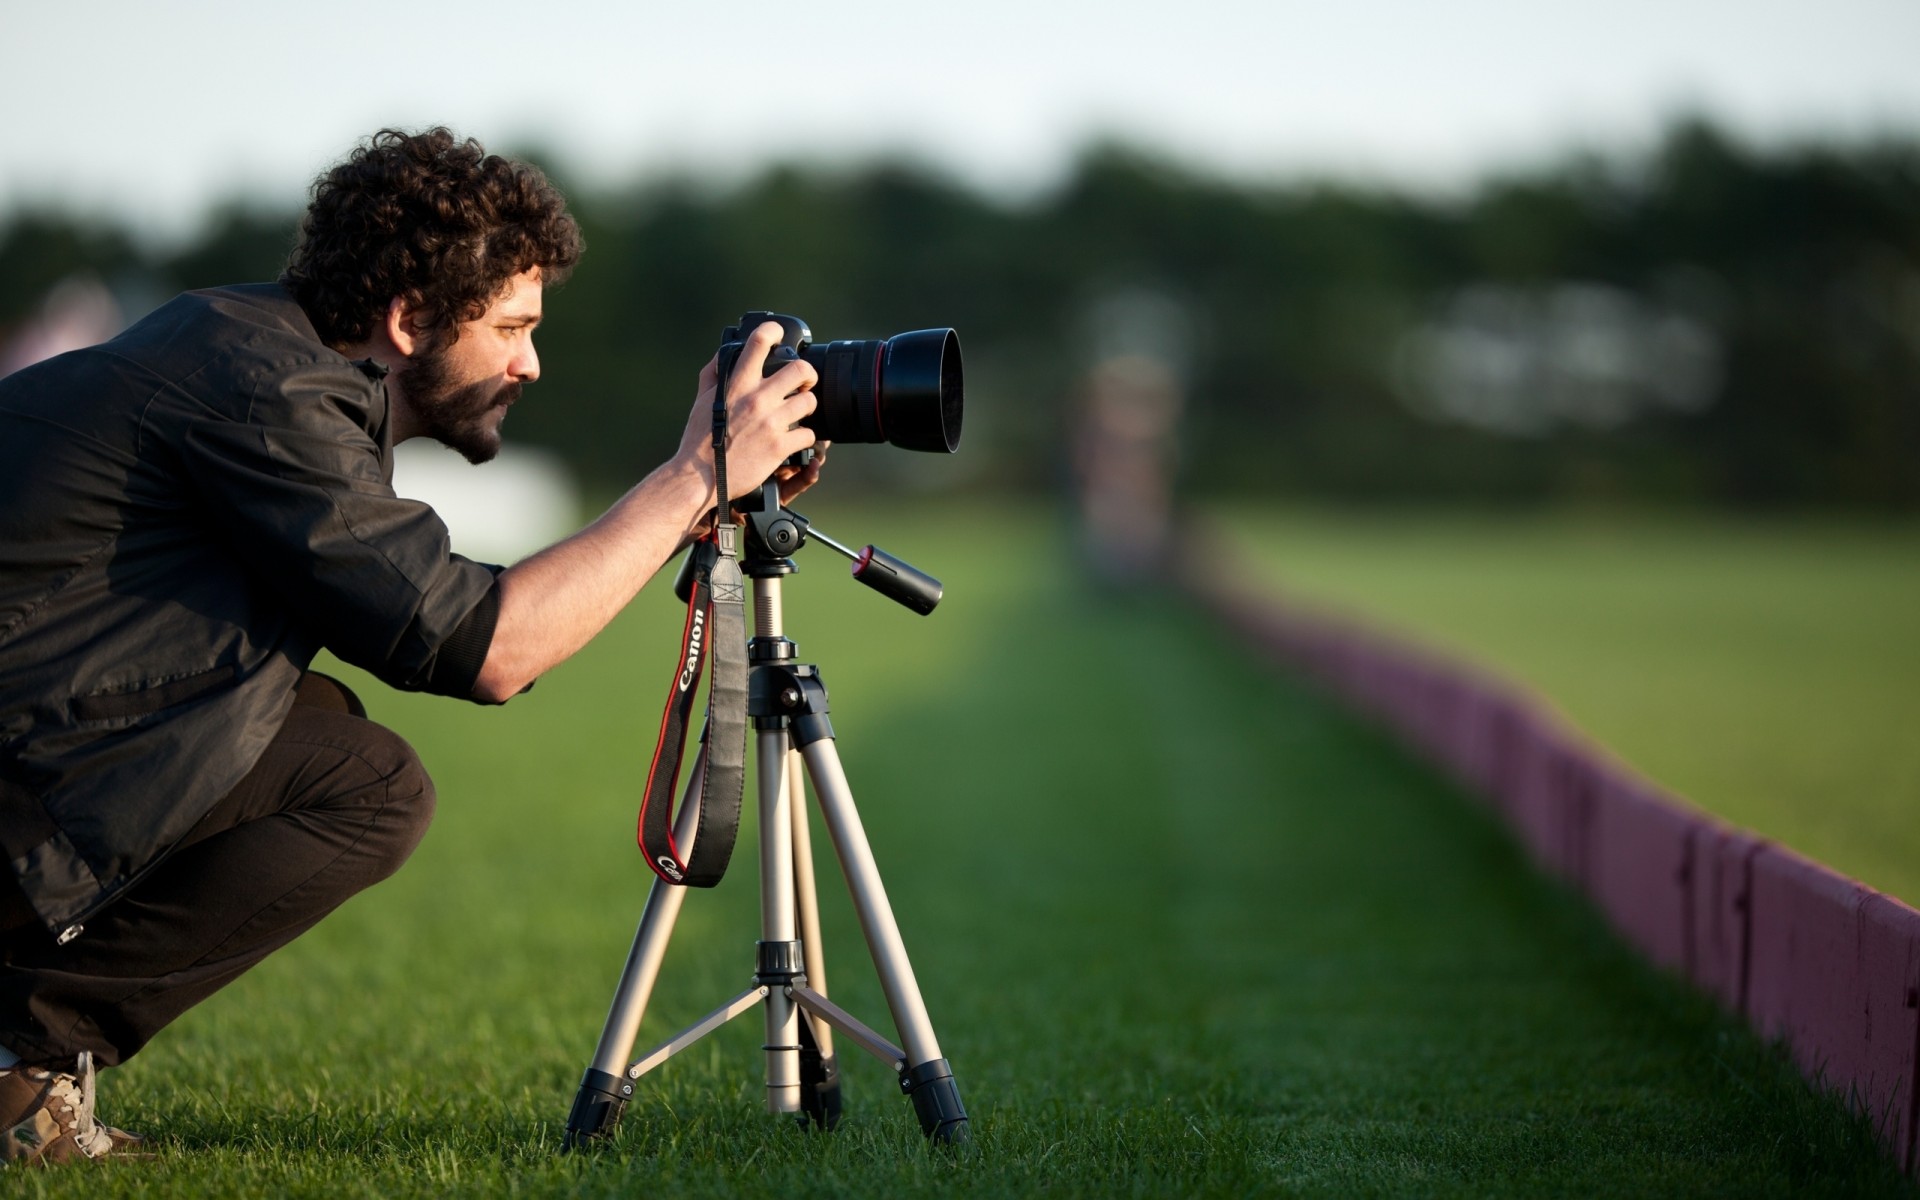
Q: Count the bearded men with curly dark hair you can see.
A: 1